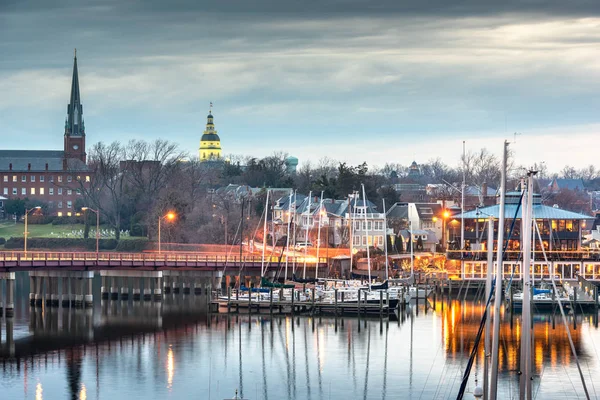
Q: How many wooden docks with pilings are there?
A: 2